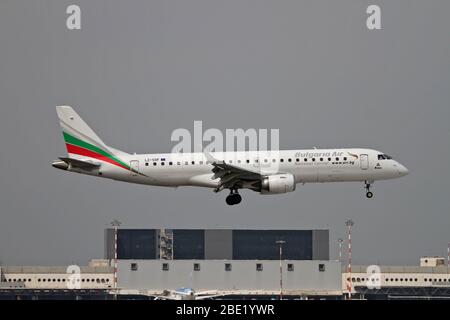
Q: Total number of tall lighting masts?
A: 4